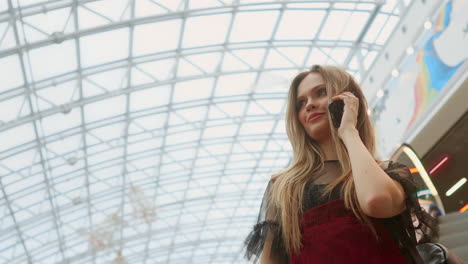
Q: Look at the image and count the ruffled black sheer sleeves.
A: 2